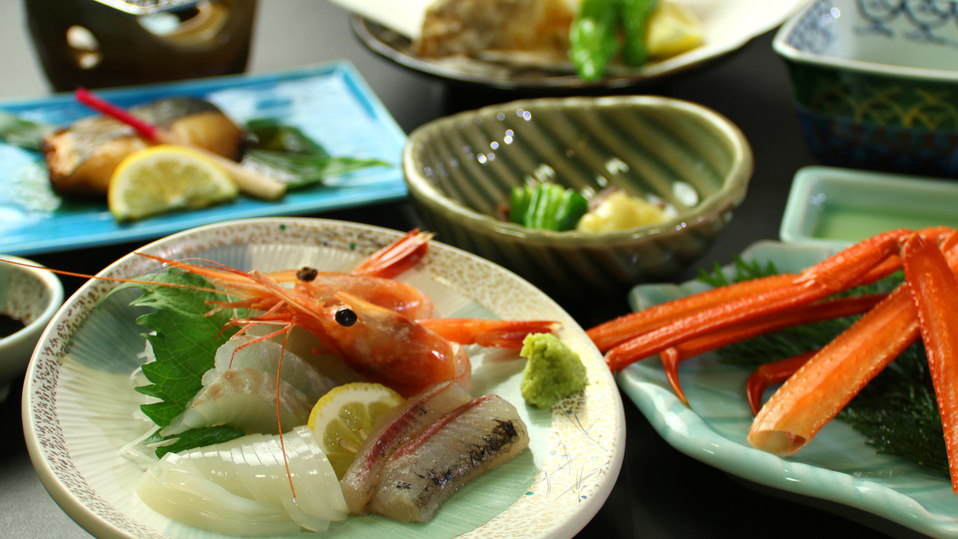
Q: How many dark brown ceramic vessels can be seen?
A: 1